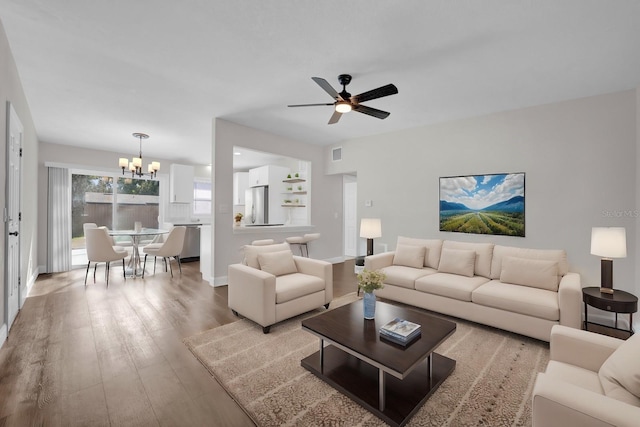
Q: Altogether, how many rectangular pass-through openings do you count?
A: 1